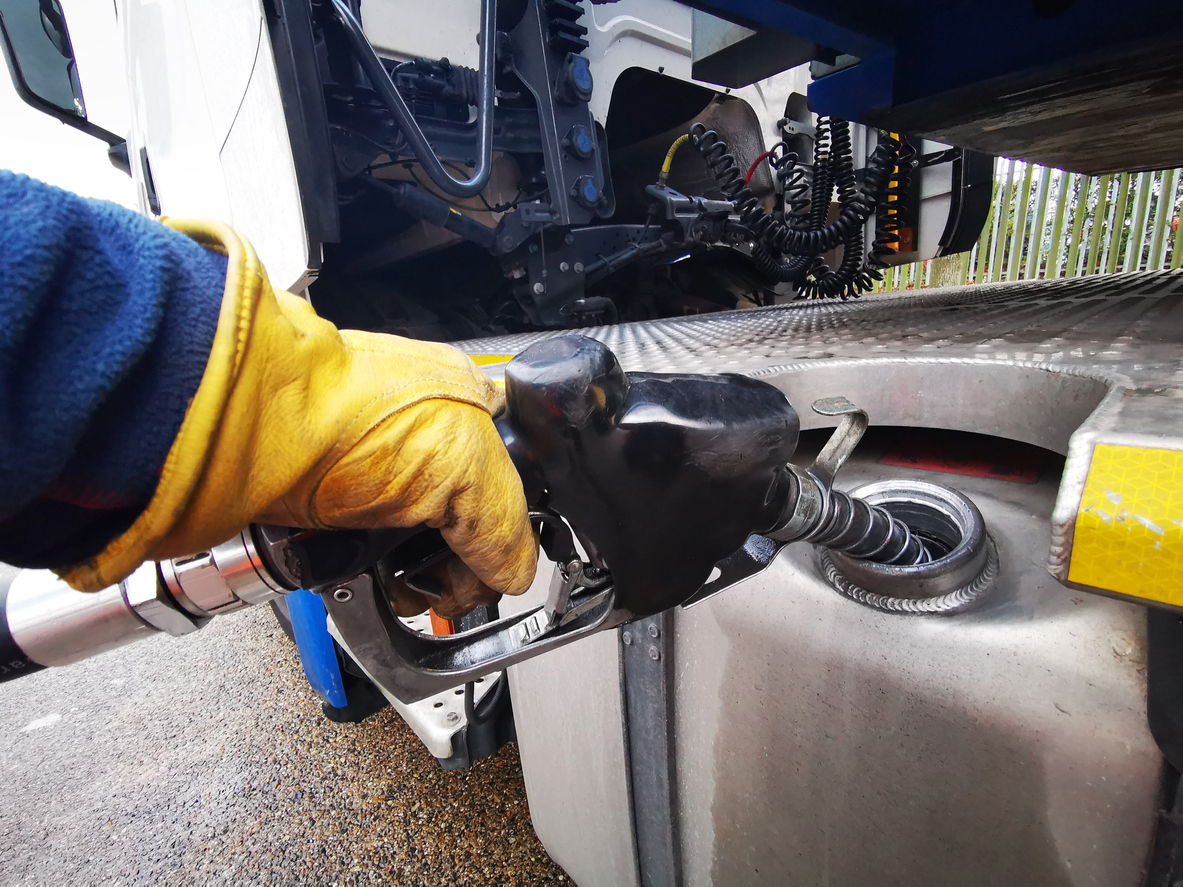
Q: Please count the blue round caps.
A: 3